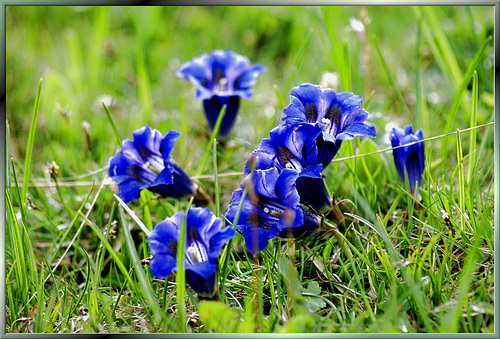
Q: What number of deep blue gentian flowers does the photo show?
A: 7